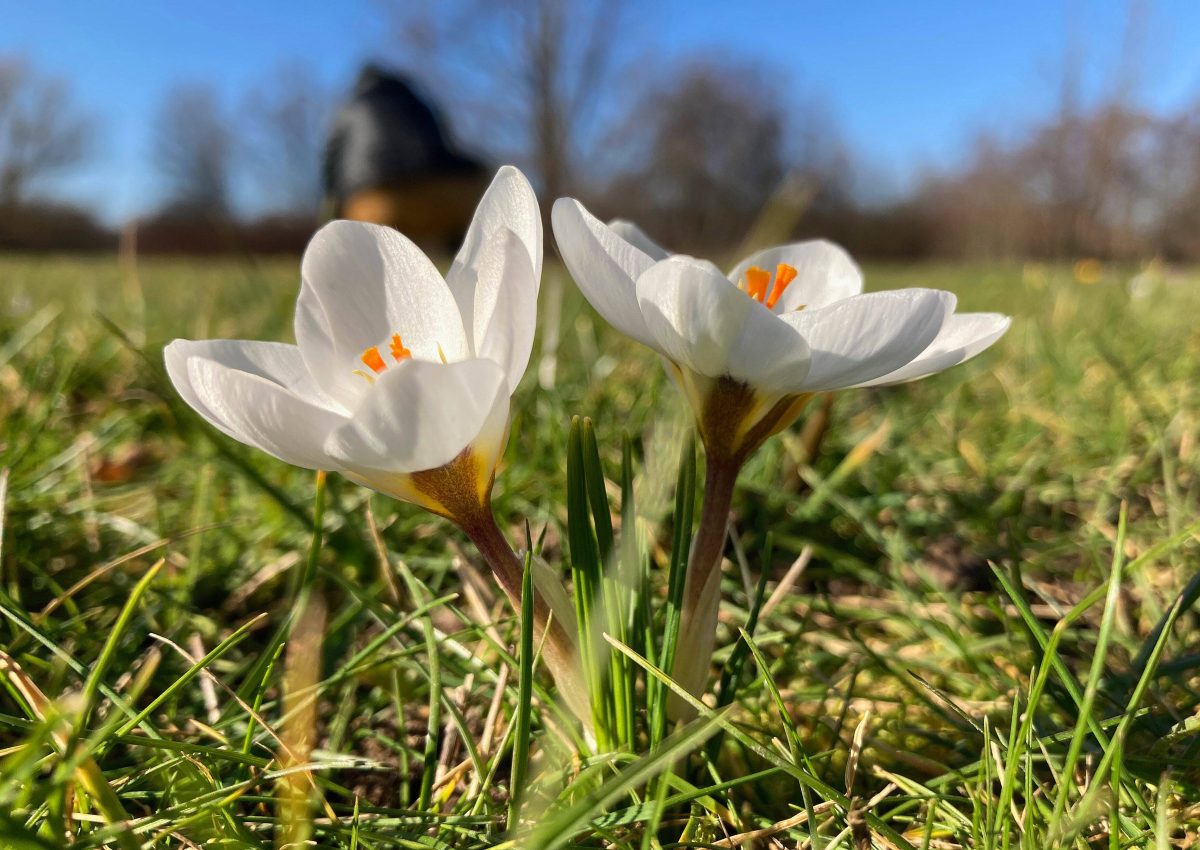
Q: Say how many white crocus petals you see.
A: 12